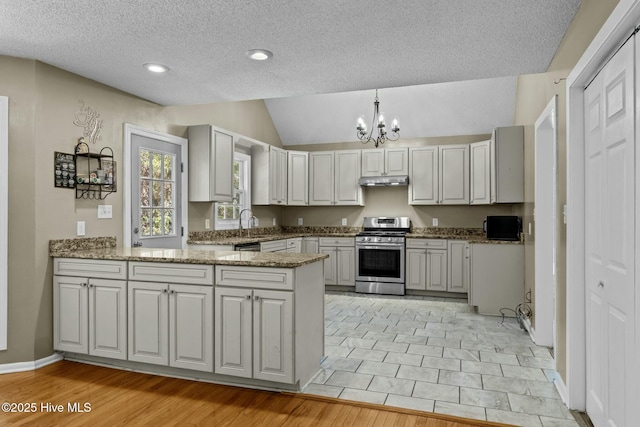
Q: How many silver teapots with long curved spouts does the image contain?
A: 0